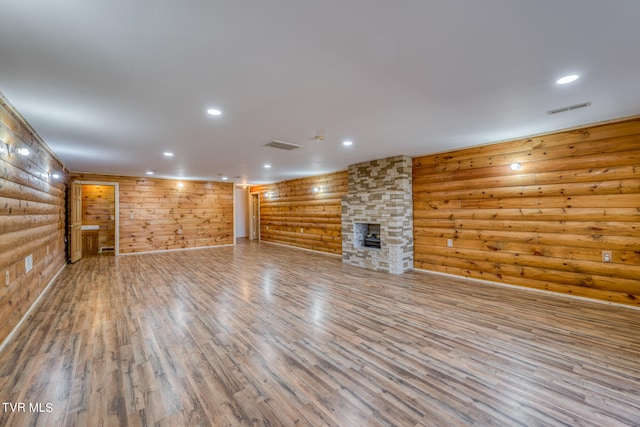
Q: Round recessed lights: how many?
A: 7